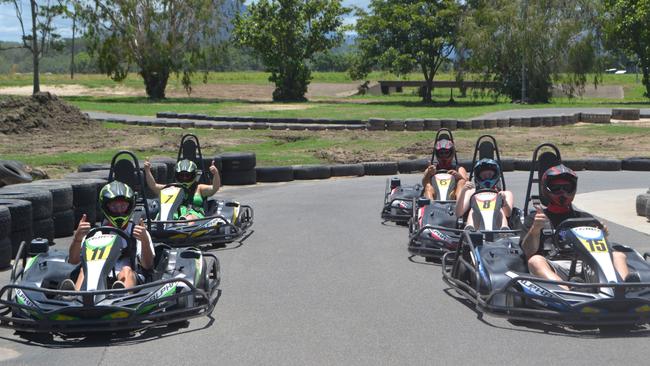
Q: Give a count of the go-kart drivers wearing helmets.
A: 5